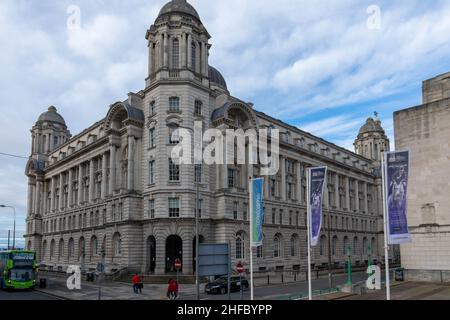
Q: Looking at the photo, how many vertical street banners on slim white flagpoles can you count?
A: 3